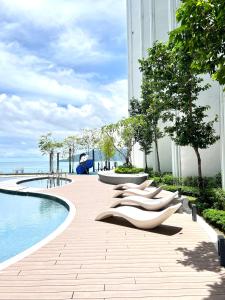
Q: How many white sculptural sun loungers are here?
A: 4